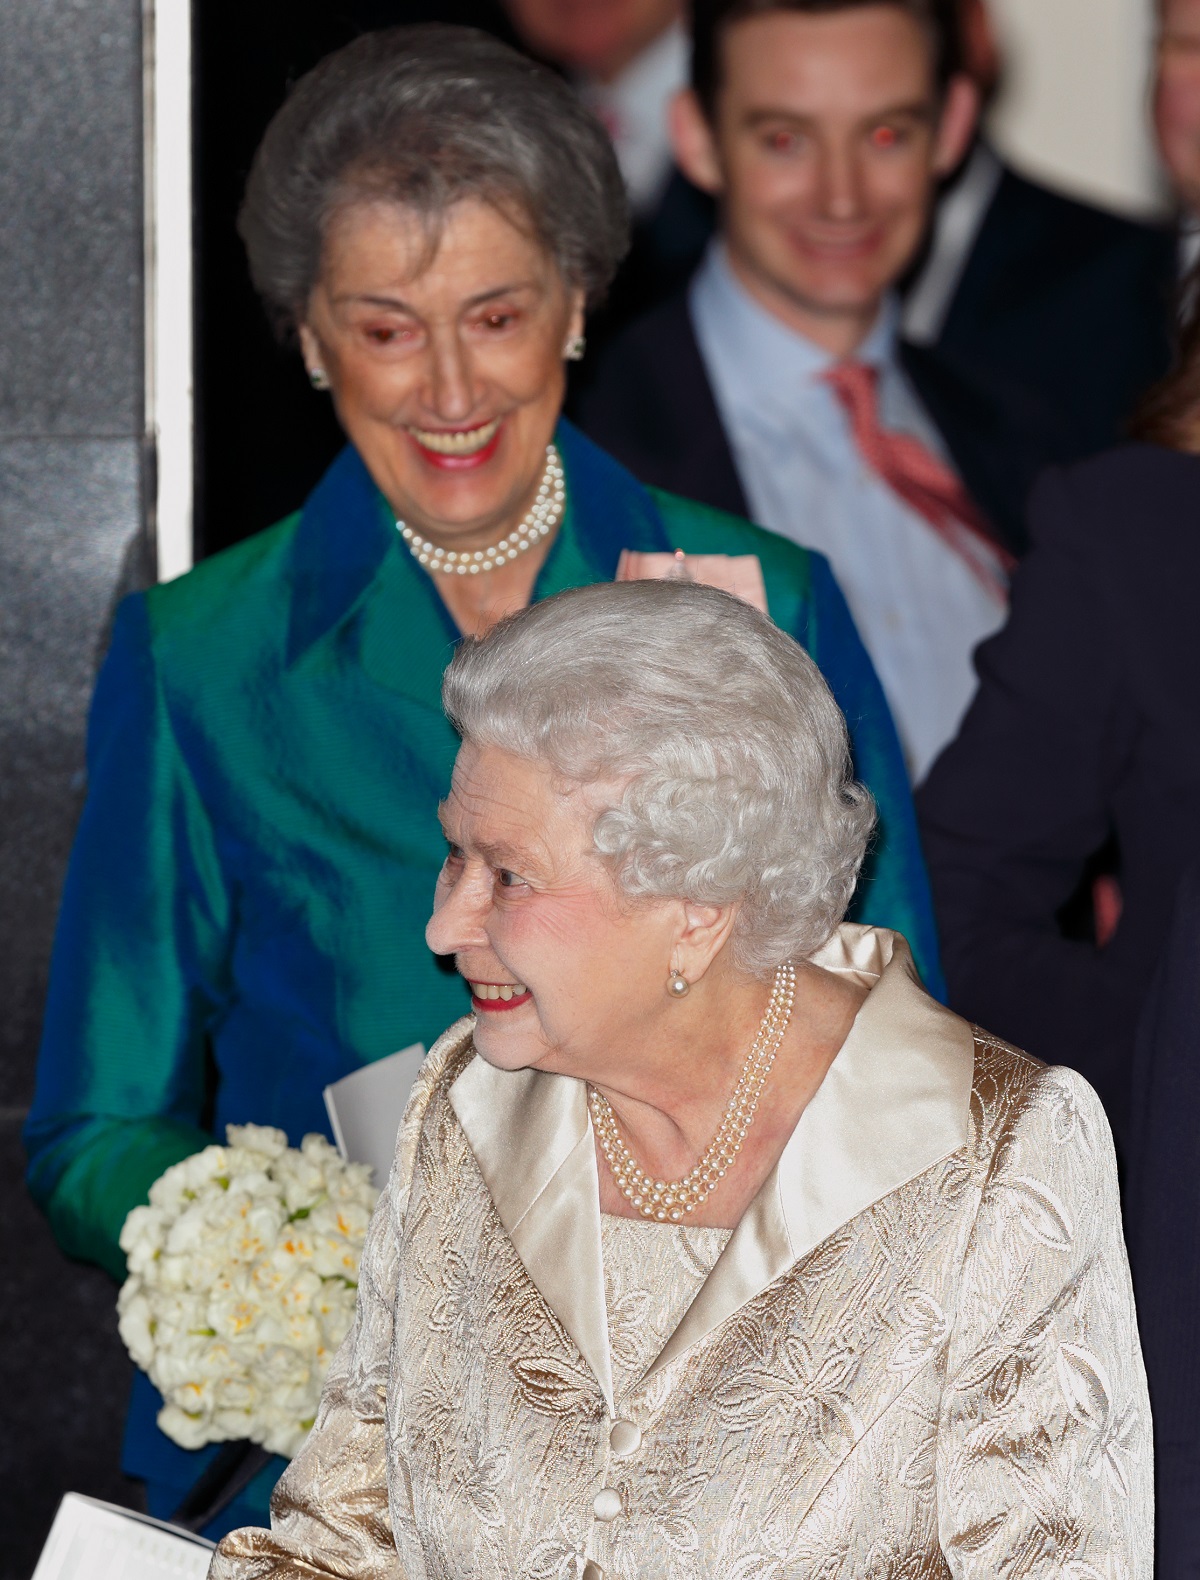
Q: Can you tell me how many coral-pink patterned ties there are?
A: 1